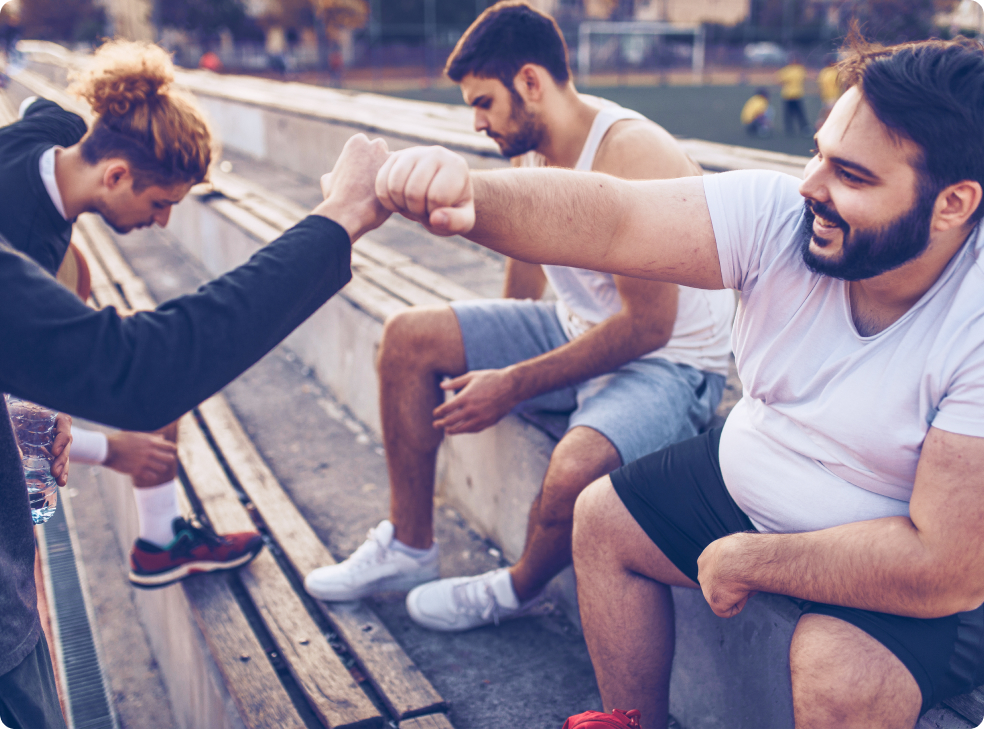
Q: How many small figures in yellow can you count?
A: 3